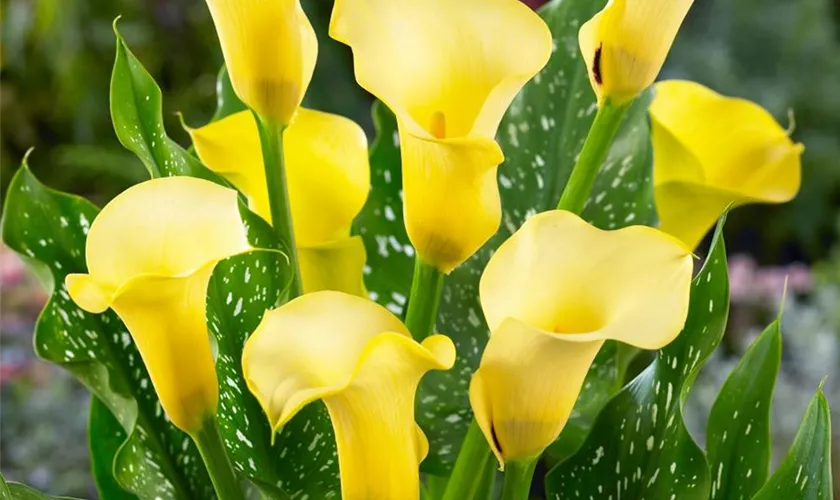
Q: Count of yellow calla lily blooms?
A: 8